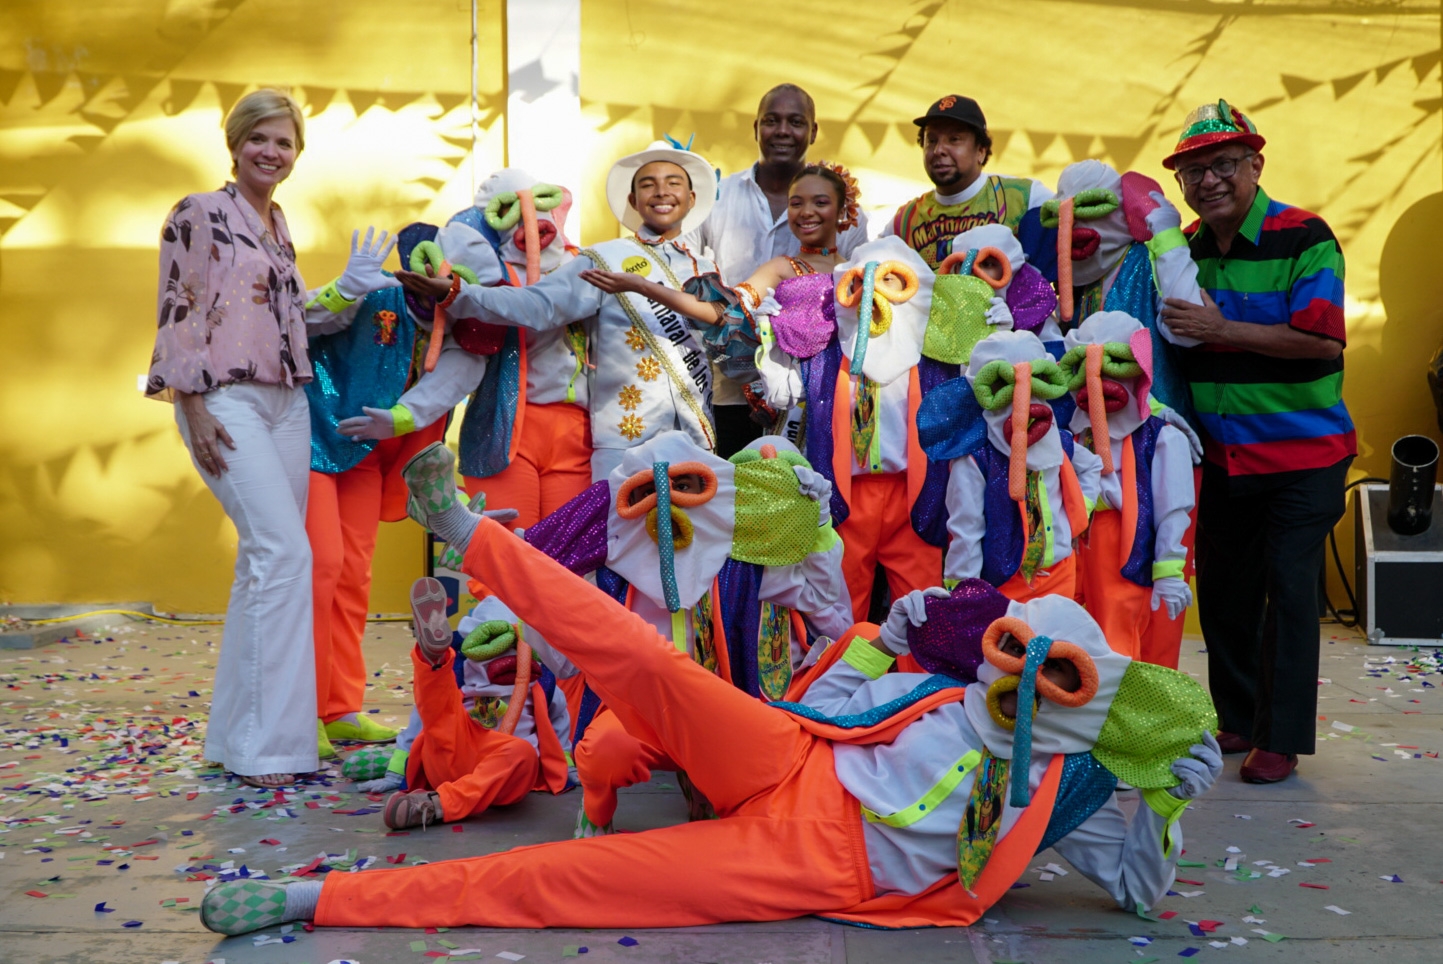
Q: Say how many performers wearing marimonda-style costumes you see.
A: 11